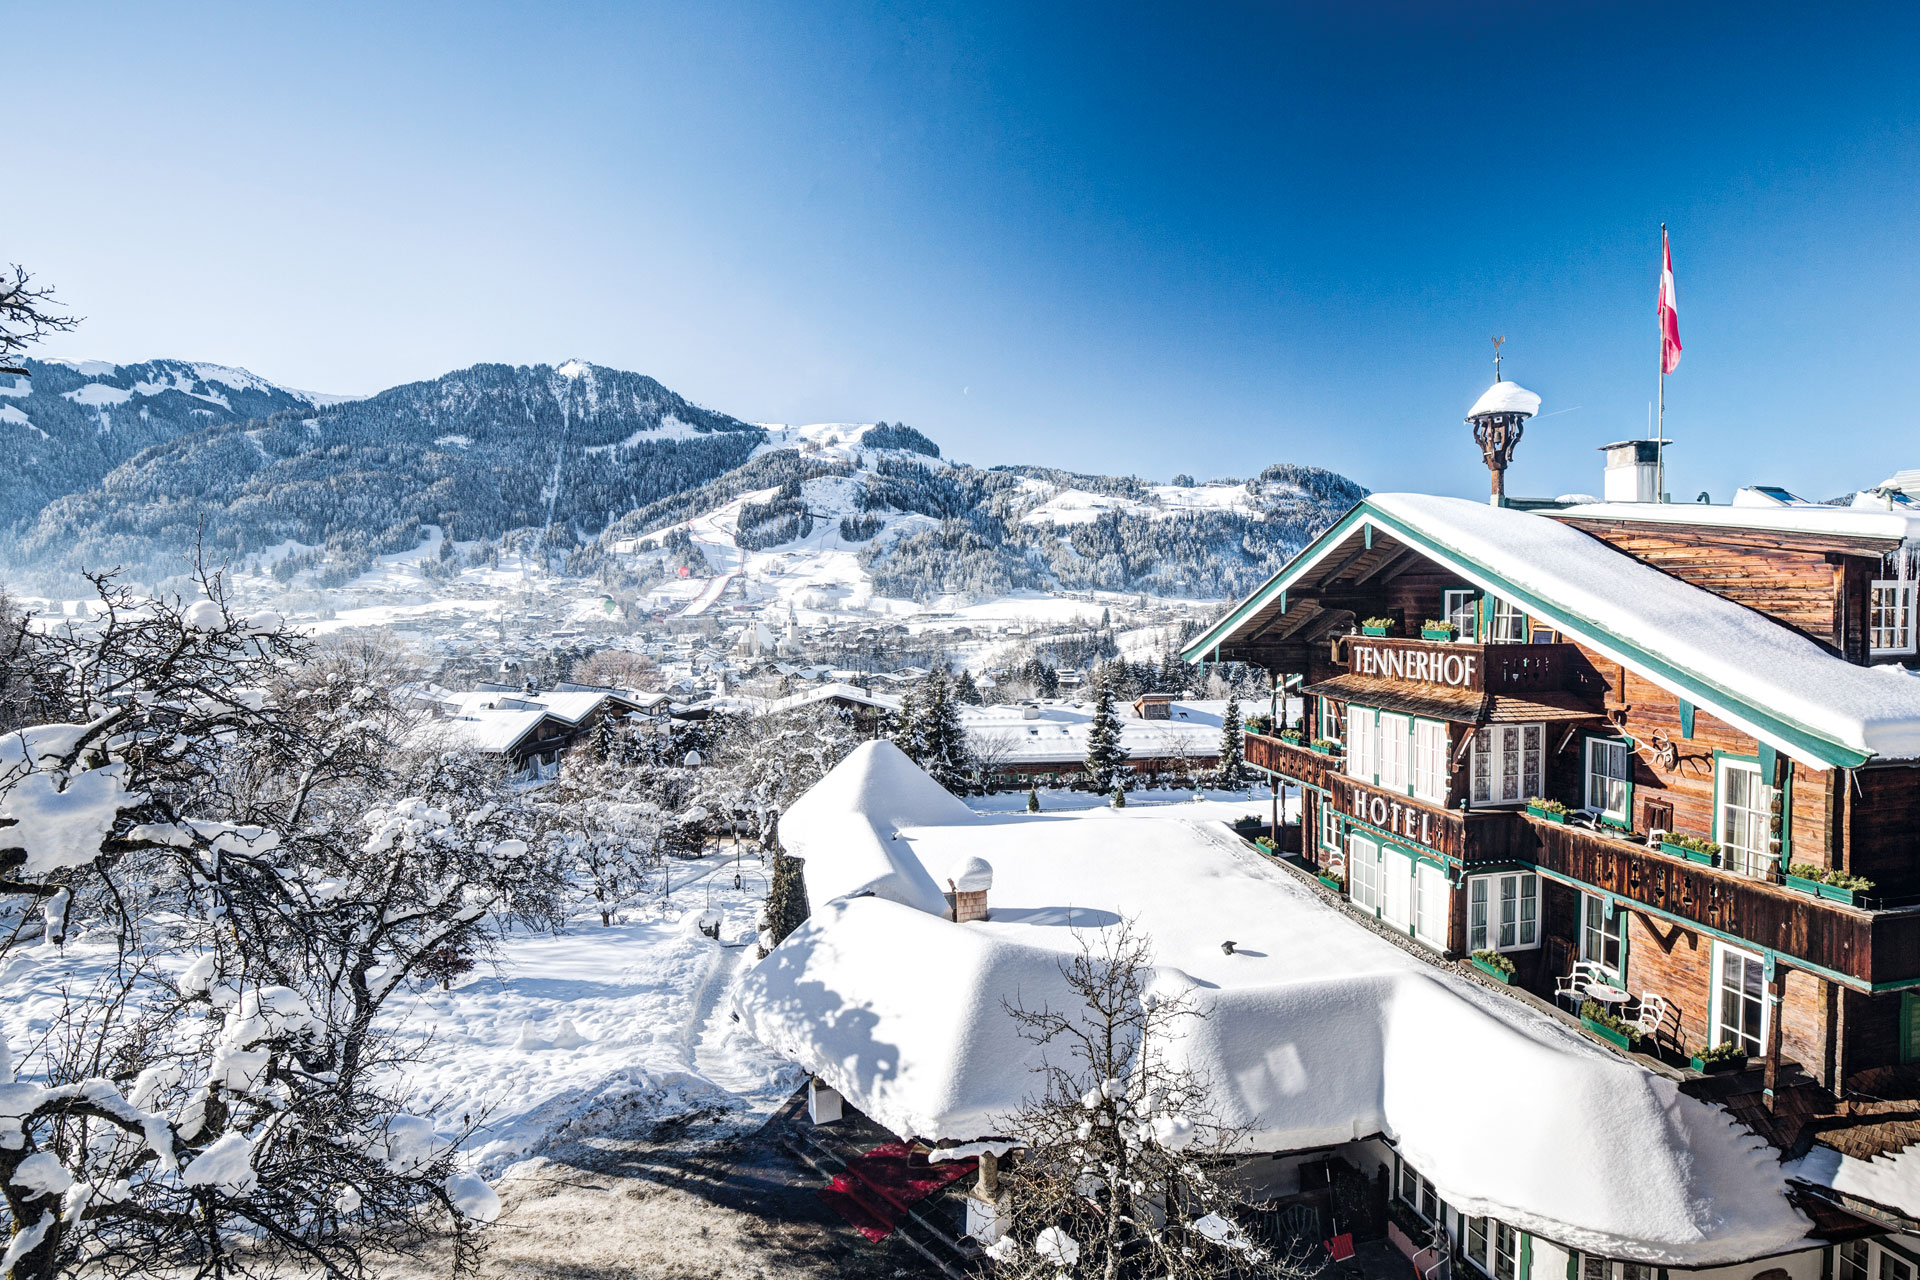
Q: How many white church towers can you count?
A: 2